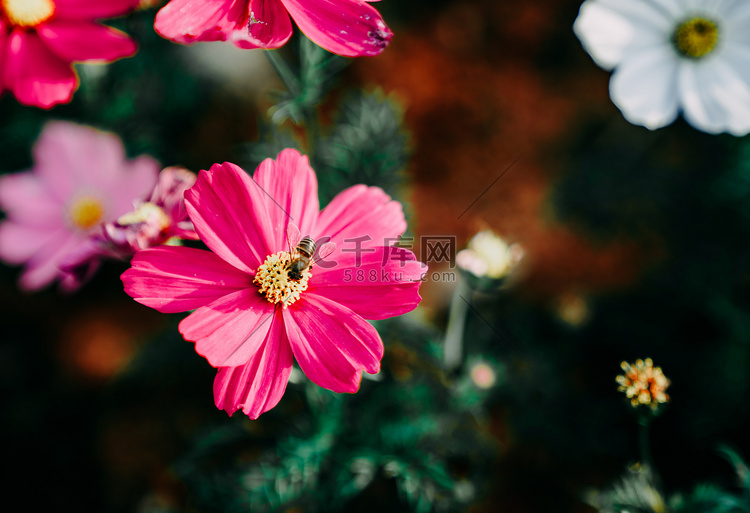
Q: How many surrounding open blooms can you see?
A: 4